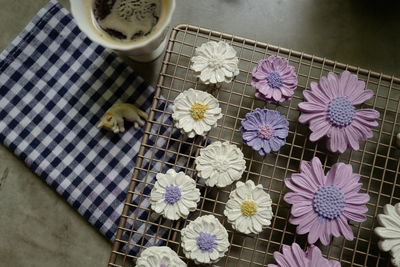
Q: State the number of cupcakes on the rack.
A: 13